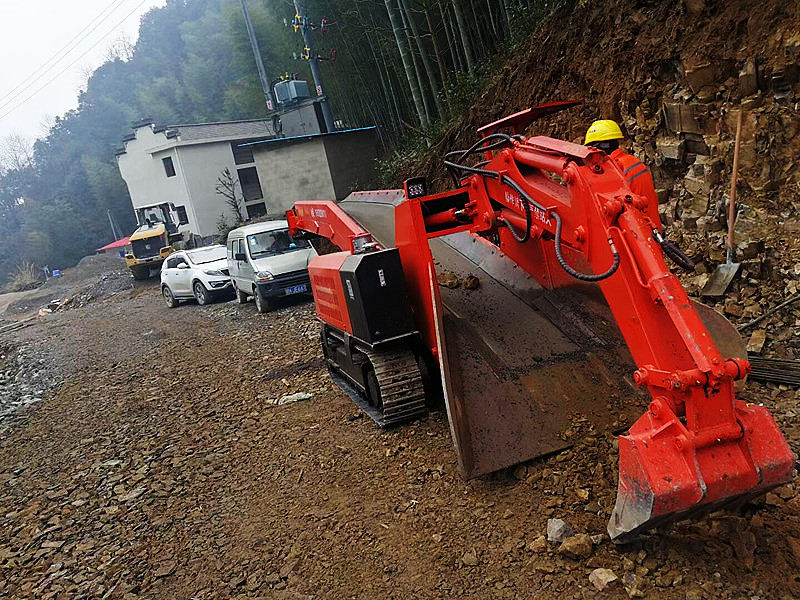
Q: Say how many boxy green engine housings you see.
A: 0